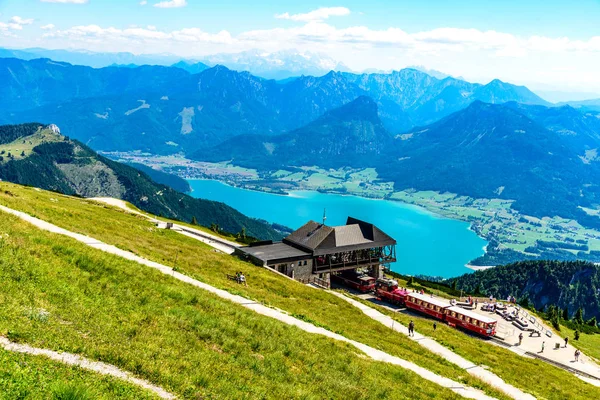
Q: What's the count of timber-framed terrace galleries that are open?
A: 1